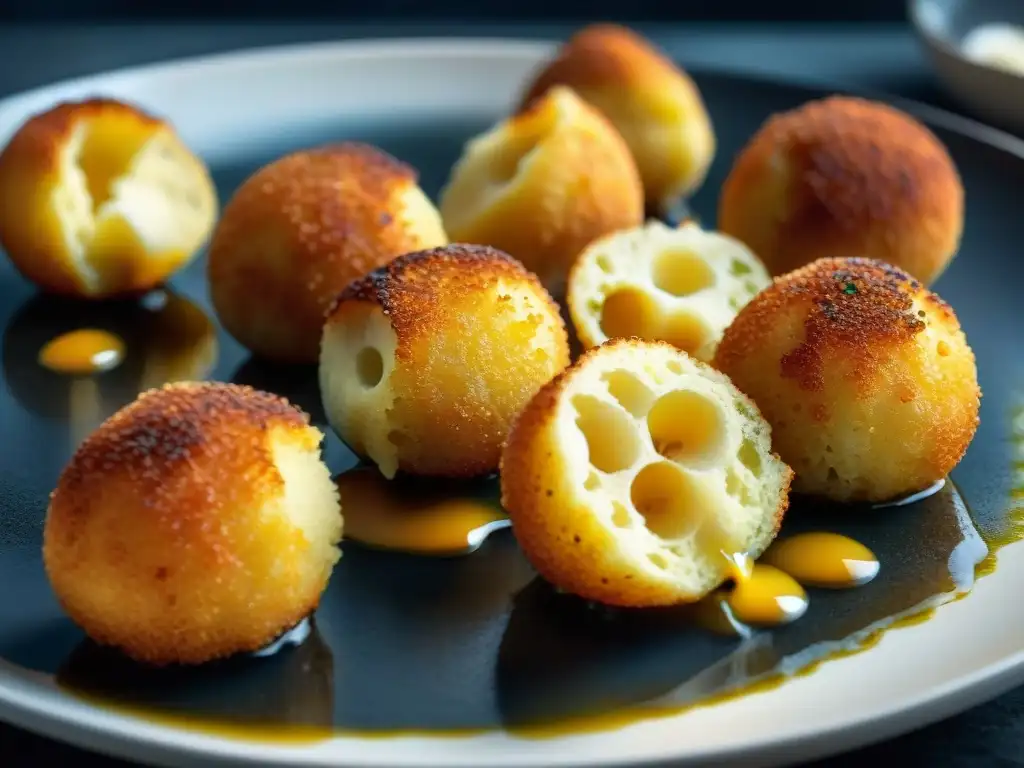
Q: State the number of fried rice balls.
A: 10